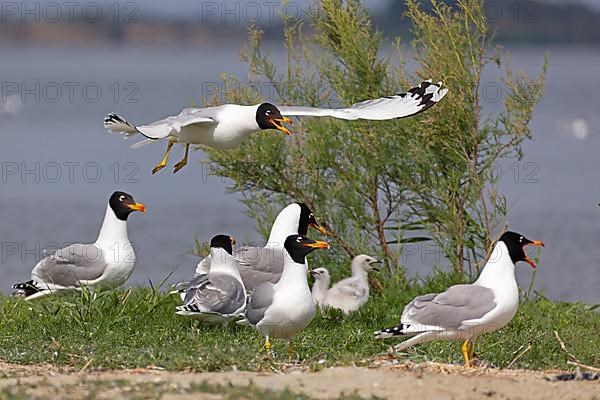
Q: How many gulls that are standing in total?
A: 5